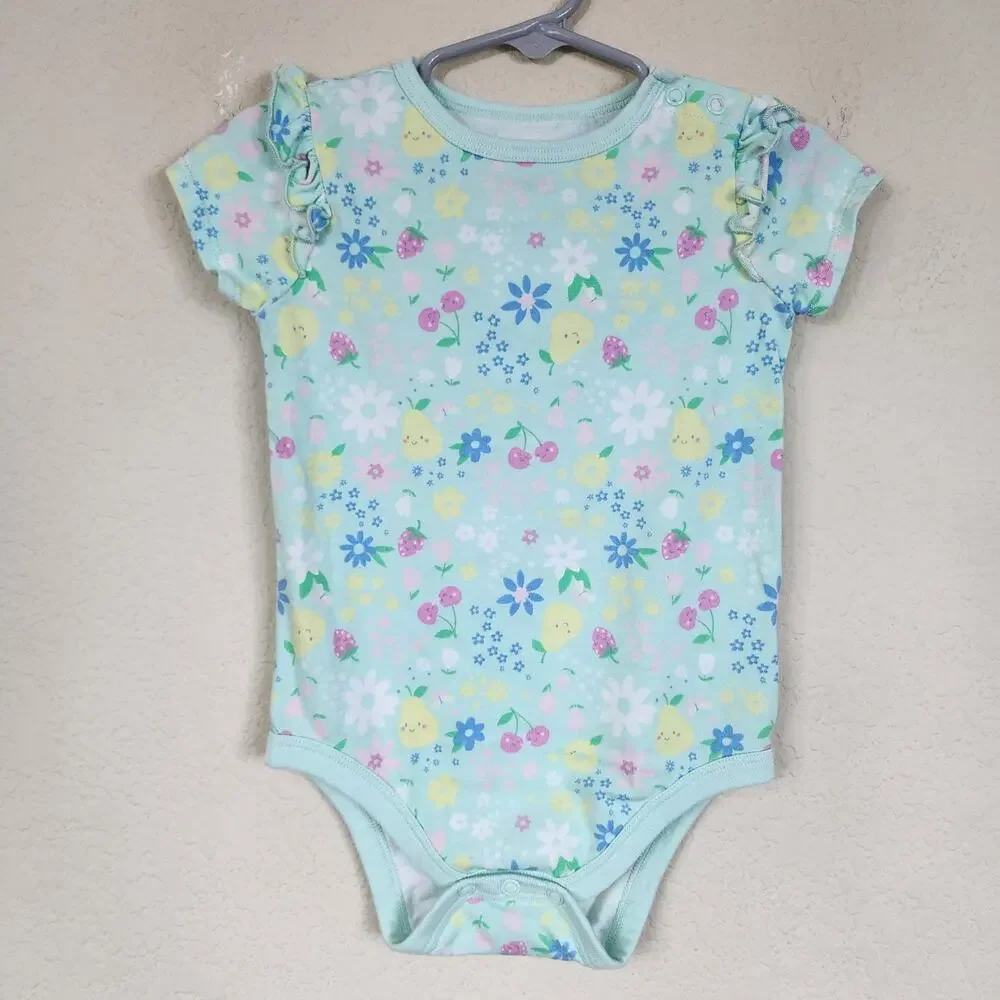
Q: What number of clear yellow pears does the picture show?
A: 10